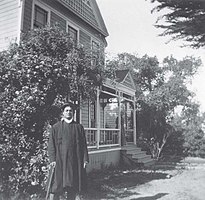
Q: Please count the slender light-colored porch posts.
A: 3